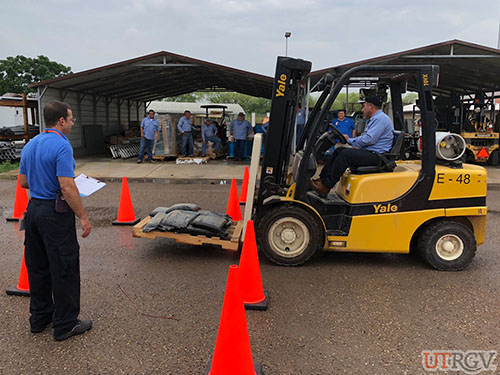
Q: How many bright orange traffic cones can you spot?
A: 7